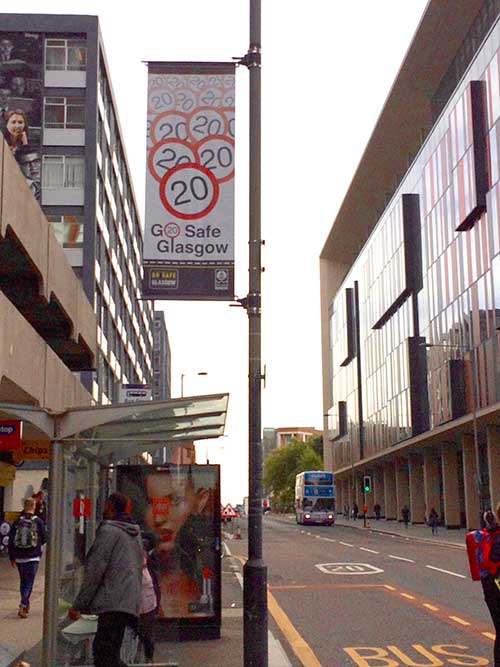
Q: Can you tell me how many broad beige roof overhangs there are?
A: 1